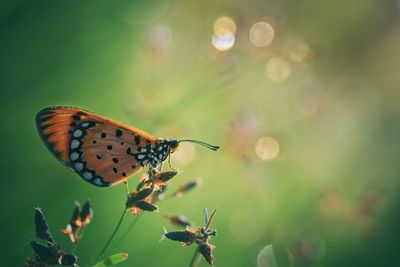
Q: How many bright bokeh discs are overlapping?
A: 2